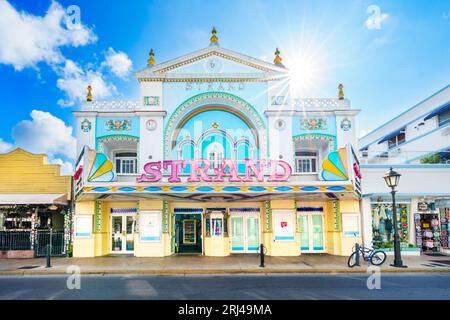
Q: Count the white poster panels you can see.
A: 4